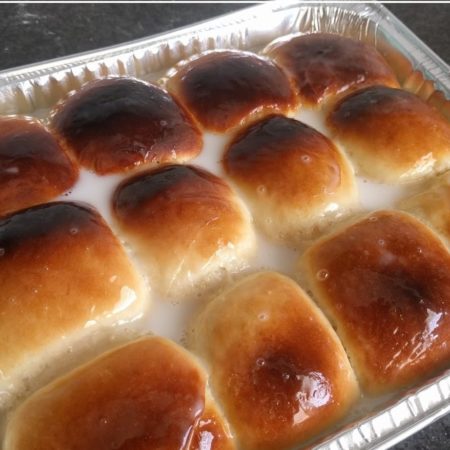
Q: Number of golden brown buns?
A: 12